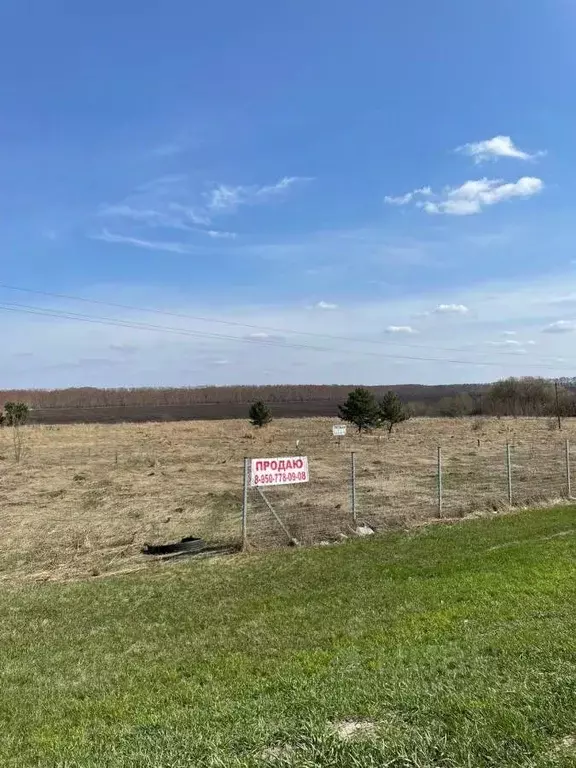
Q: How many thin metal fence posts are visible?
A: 5